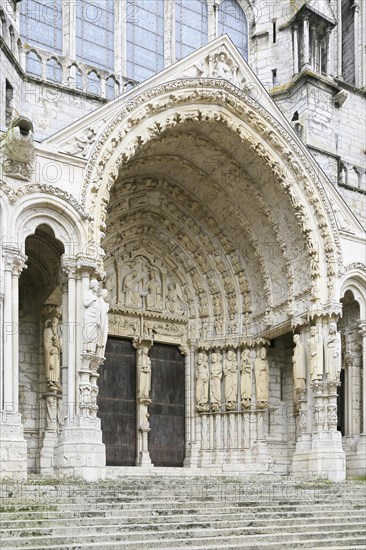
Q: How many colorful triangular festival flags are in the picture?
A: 0